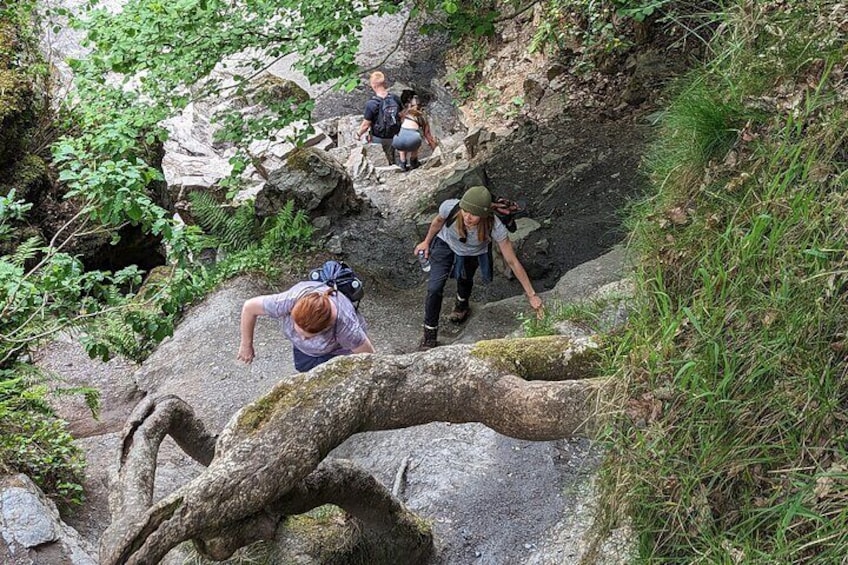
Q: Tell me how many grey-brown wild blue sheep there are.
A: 0